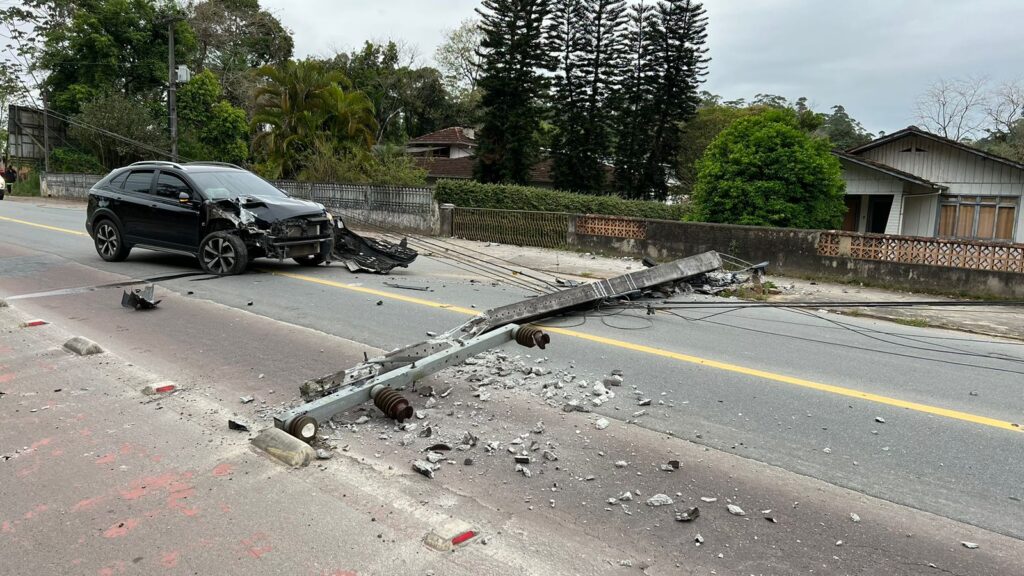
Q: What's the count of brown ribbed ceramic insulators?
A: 3